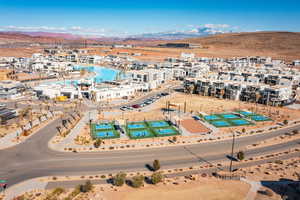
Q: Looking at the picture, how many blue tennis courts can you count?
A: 12